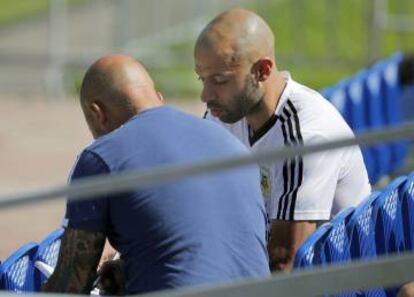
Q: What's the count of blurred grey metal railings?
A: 2